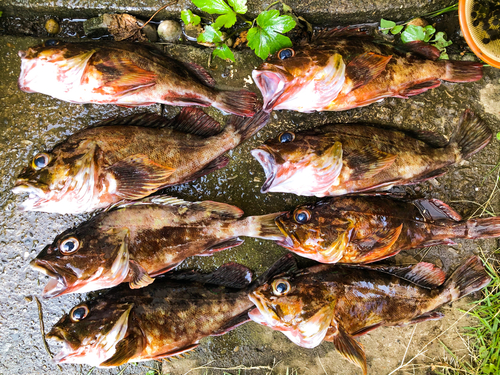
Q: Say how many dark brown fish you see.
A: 8